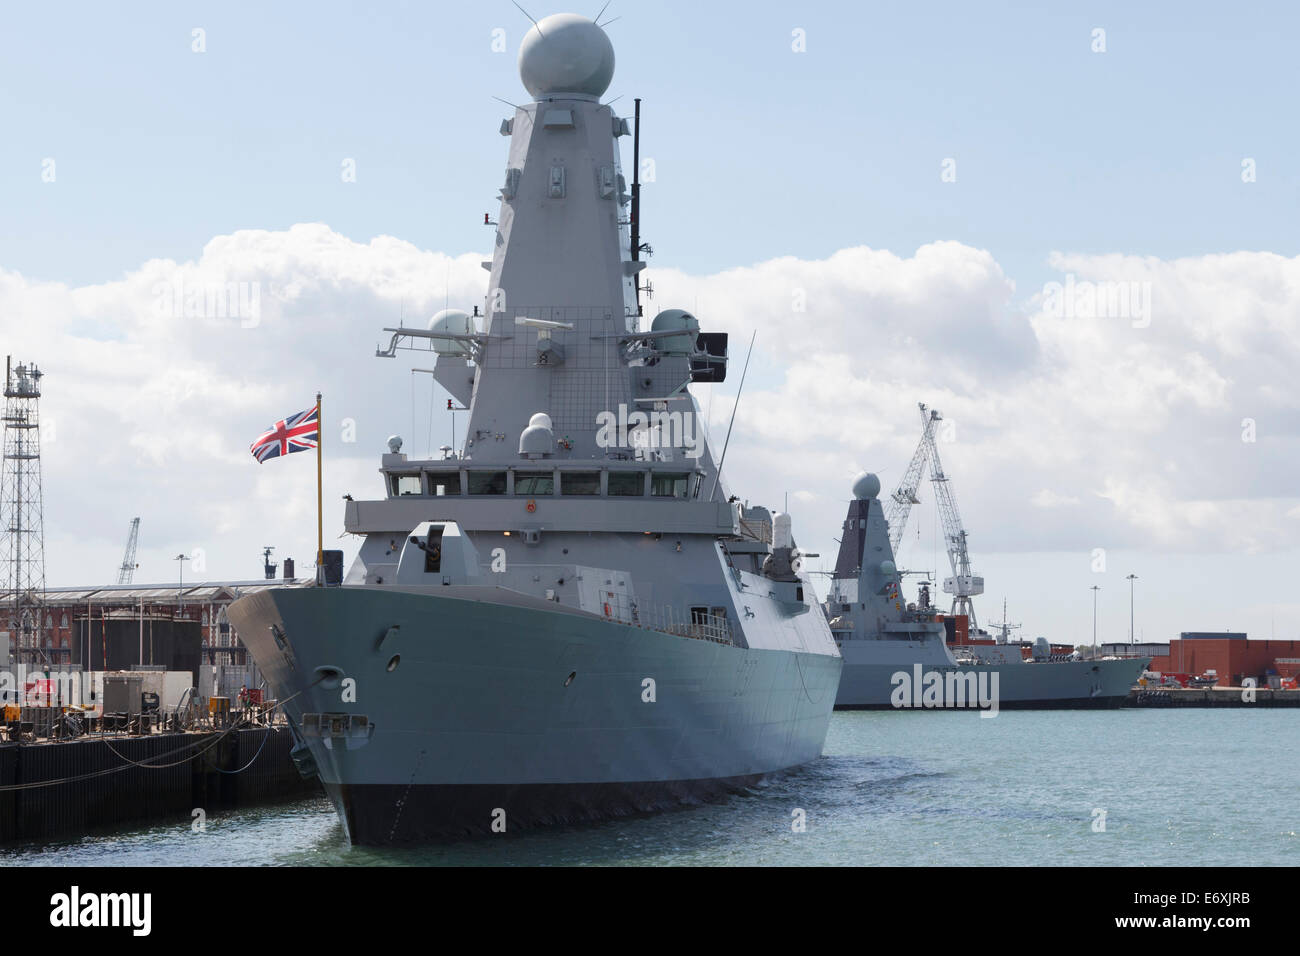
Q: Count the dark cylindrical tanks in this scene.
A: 2